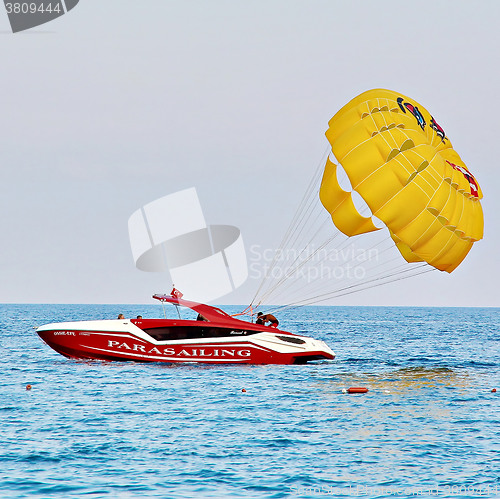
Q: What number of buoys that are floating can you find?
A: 4